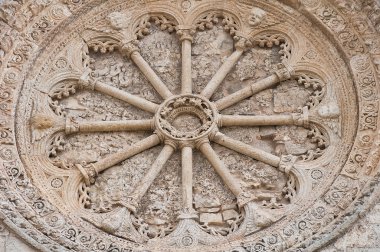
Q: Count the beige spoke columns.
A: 12